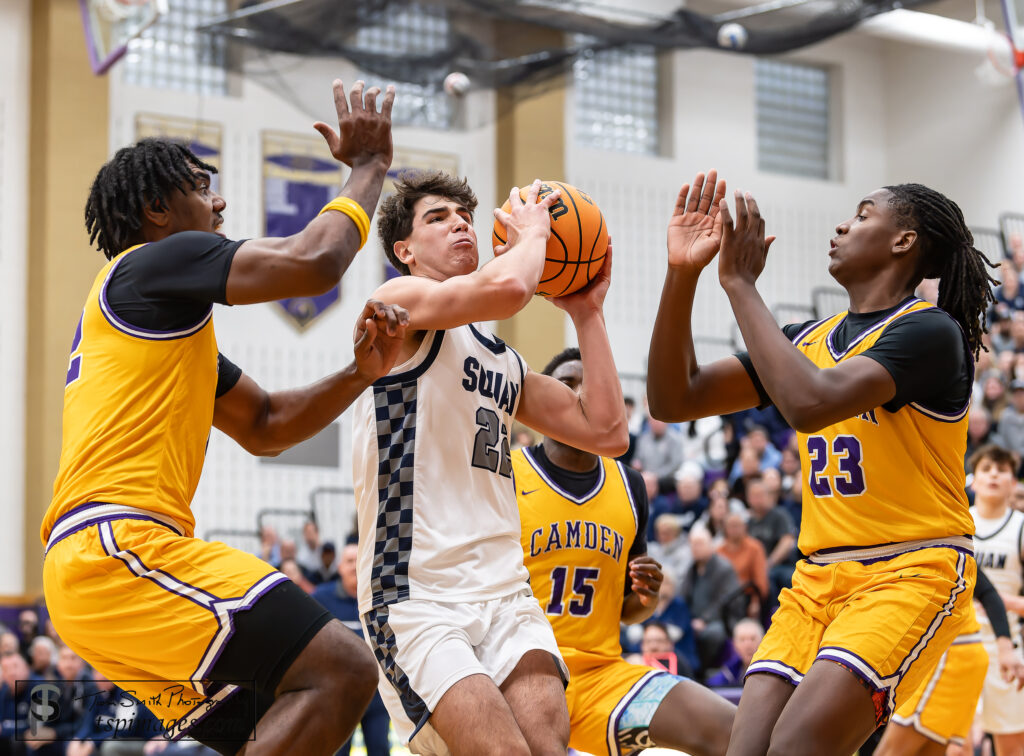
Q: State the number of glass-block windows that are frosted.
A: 4